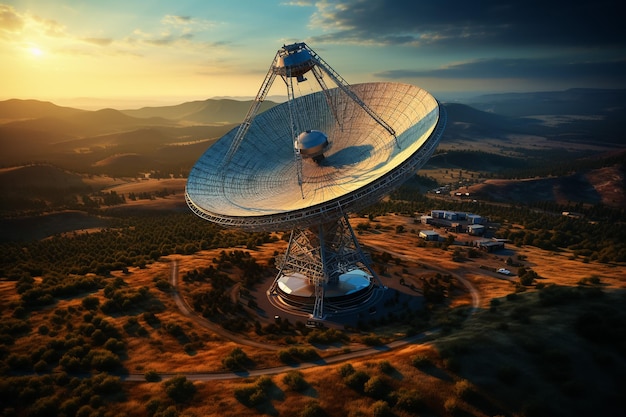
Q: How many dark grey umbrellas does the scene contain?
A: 0